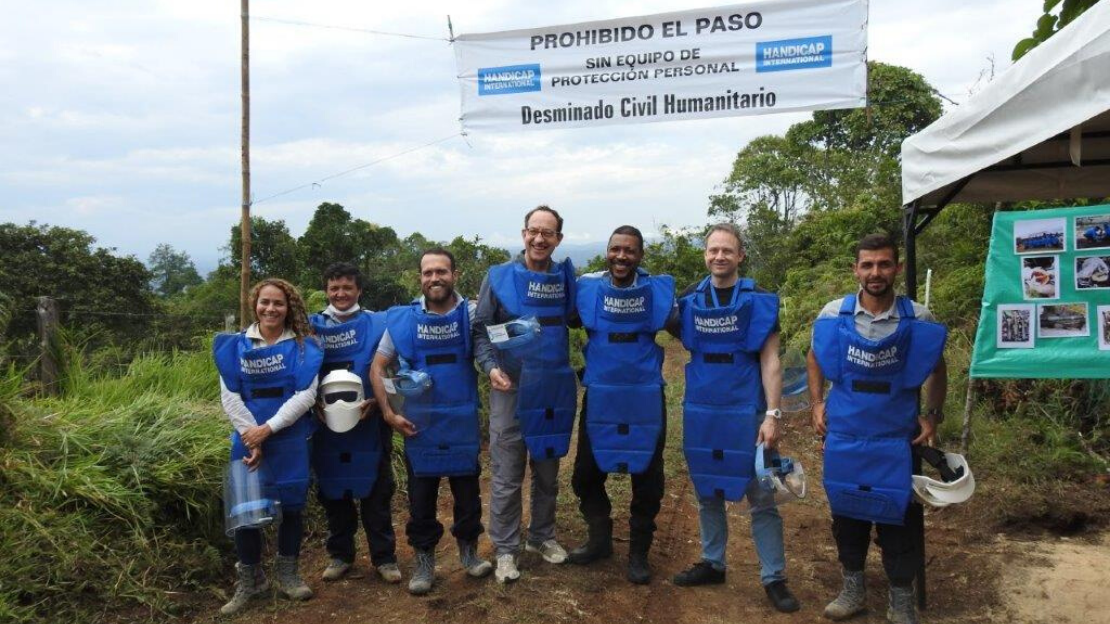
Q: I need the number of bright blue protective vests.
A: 7